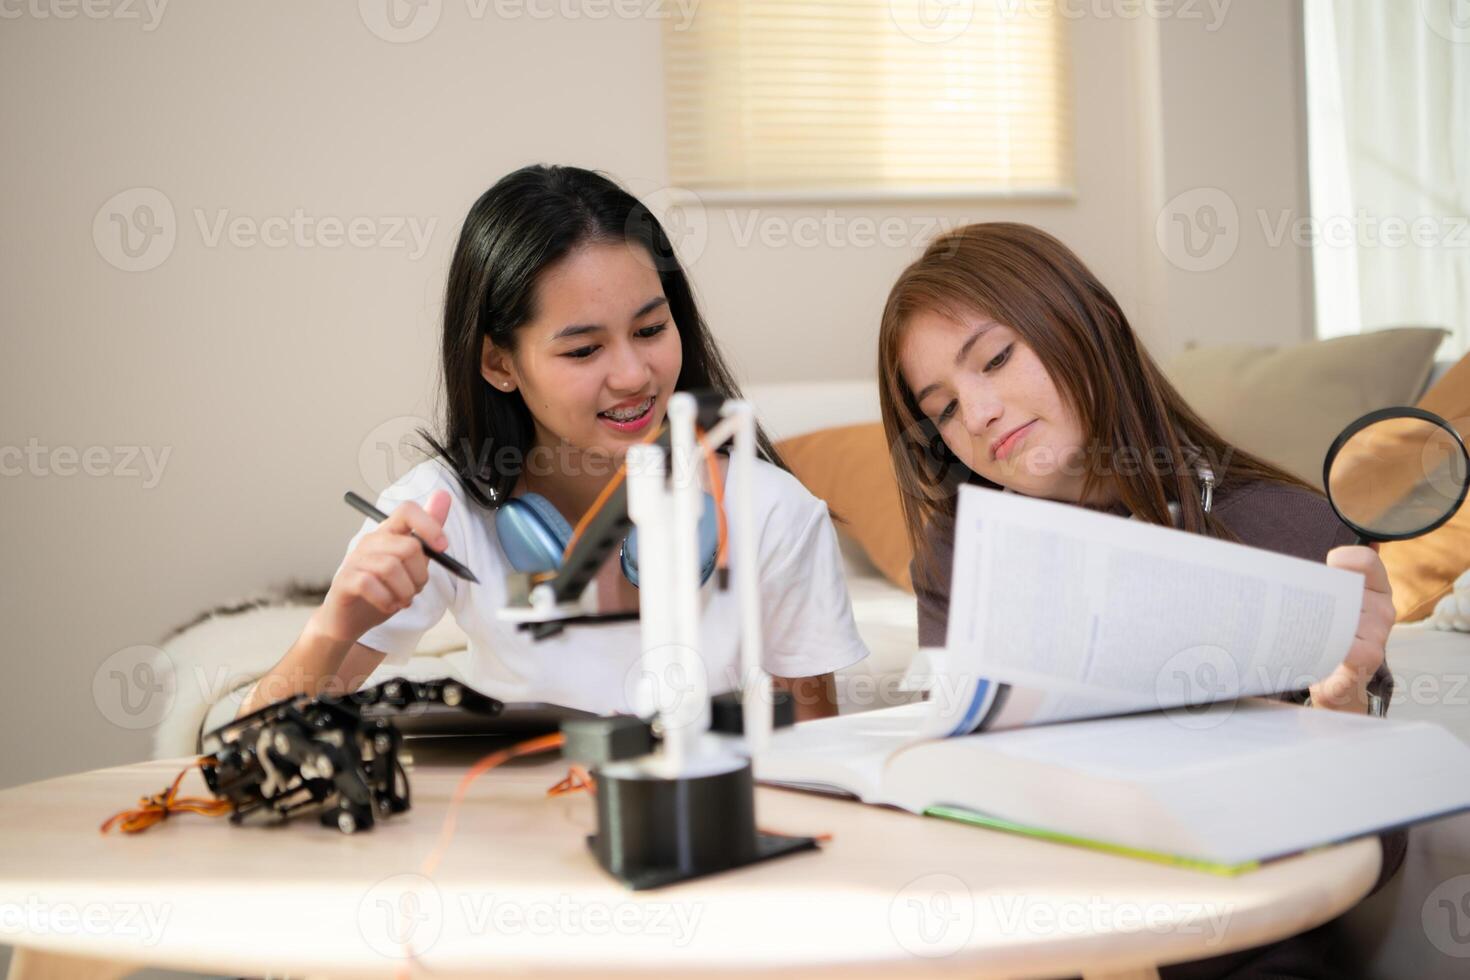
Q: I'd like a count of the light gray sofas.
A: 1